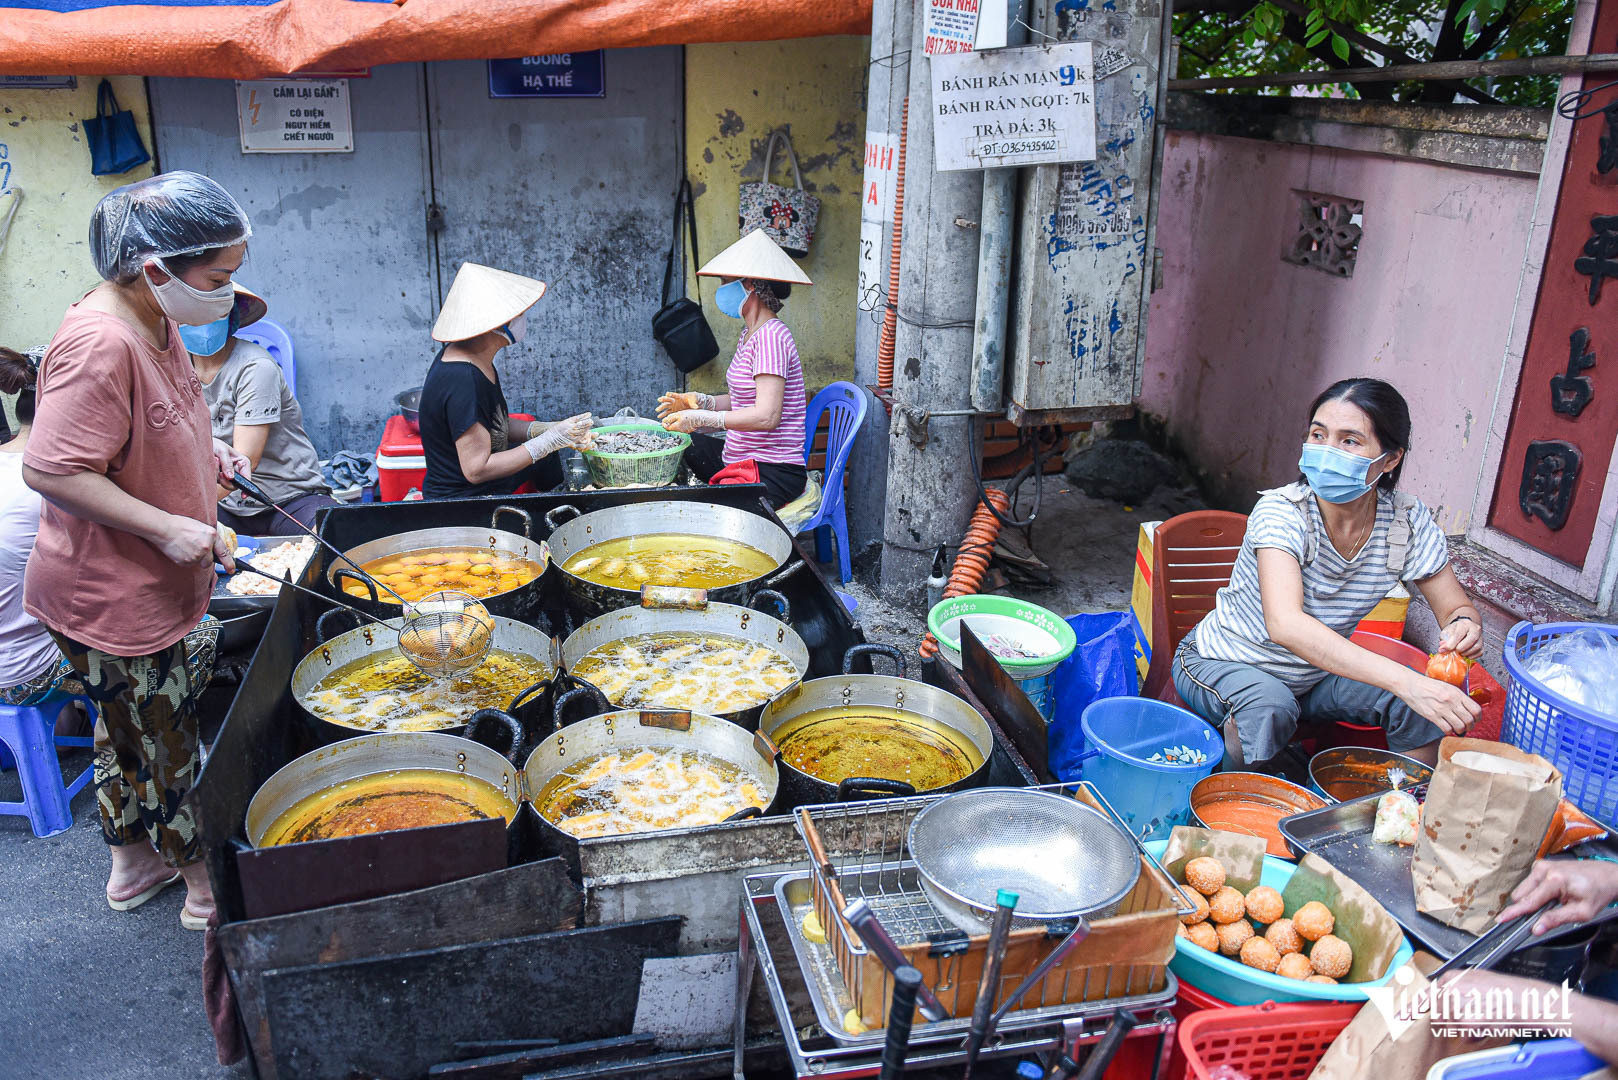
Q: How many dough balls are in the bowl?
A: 13